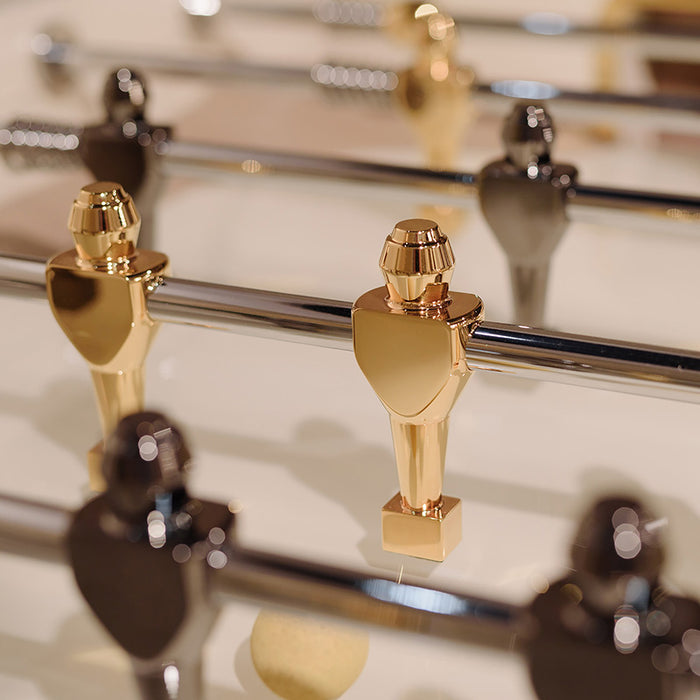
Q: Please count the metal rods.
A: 5